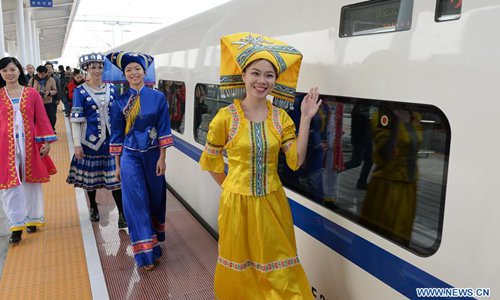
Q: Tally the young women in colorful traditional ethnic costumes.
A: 4